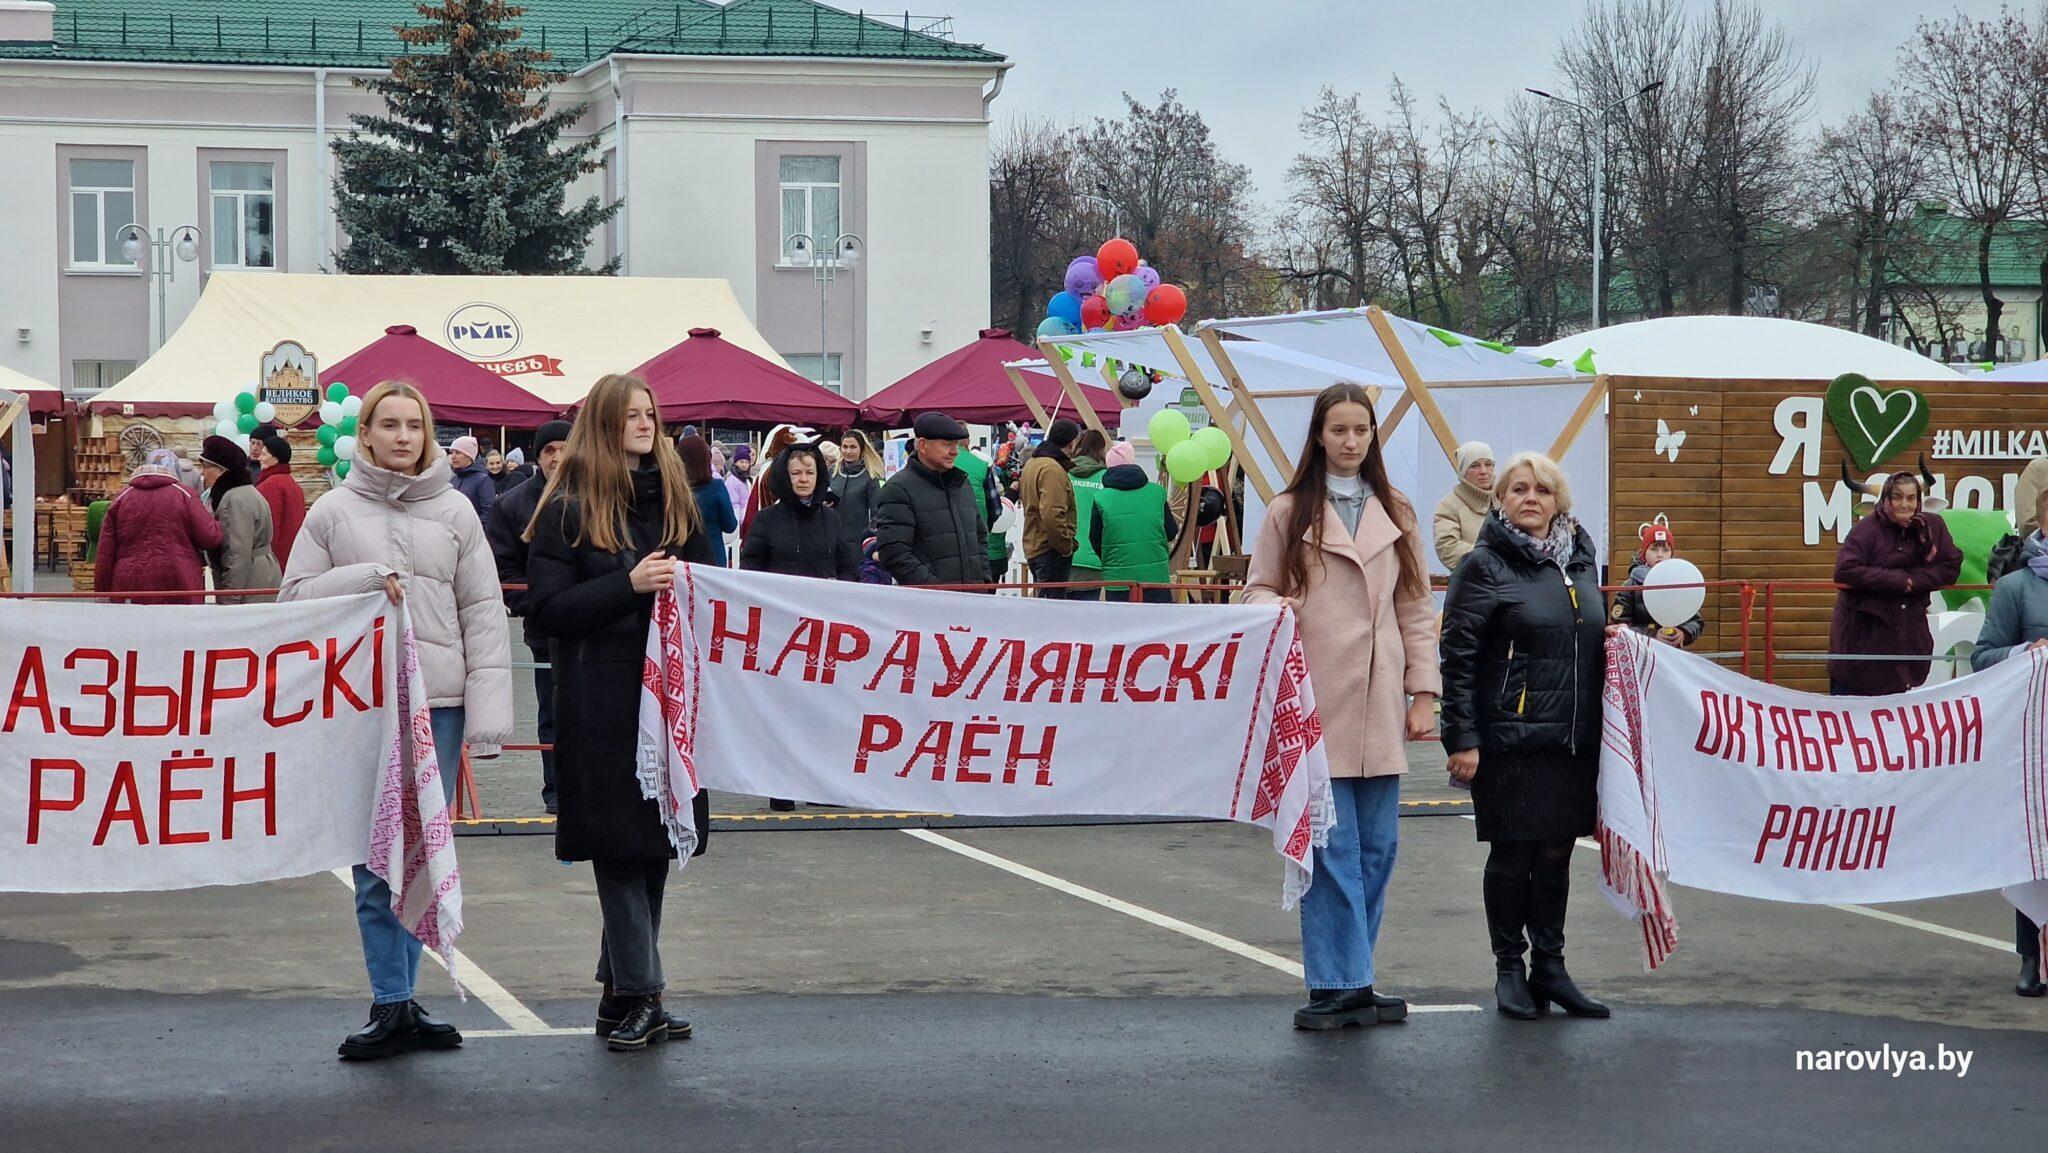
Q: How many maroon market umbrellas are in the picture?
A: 3